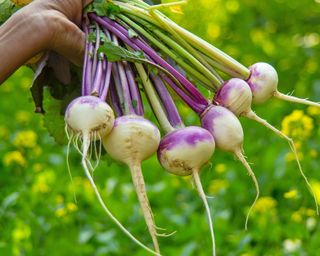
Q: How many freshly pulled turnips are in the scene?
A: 6